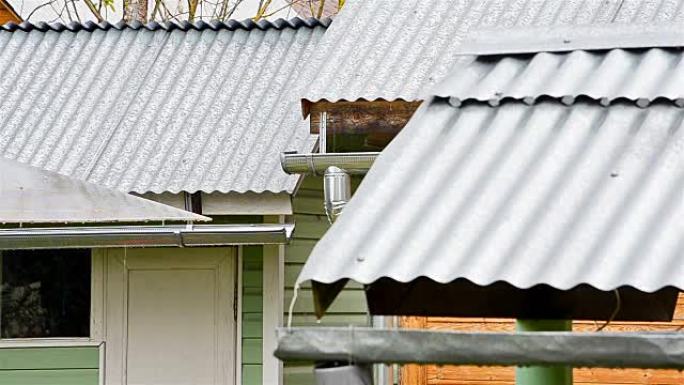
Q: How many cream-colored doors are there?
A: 1